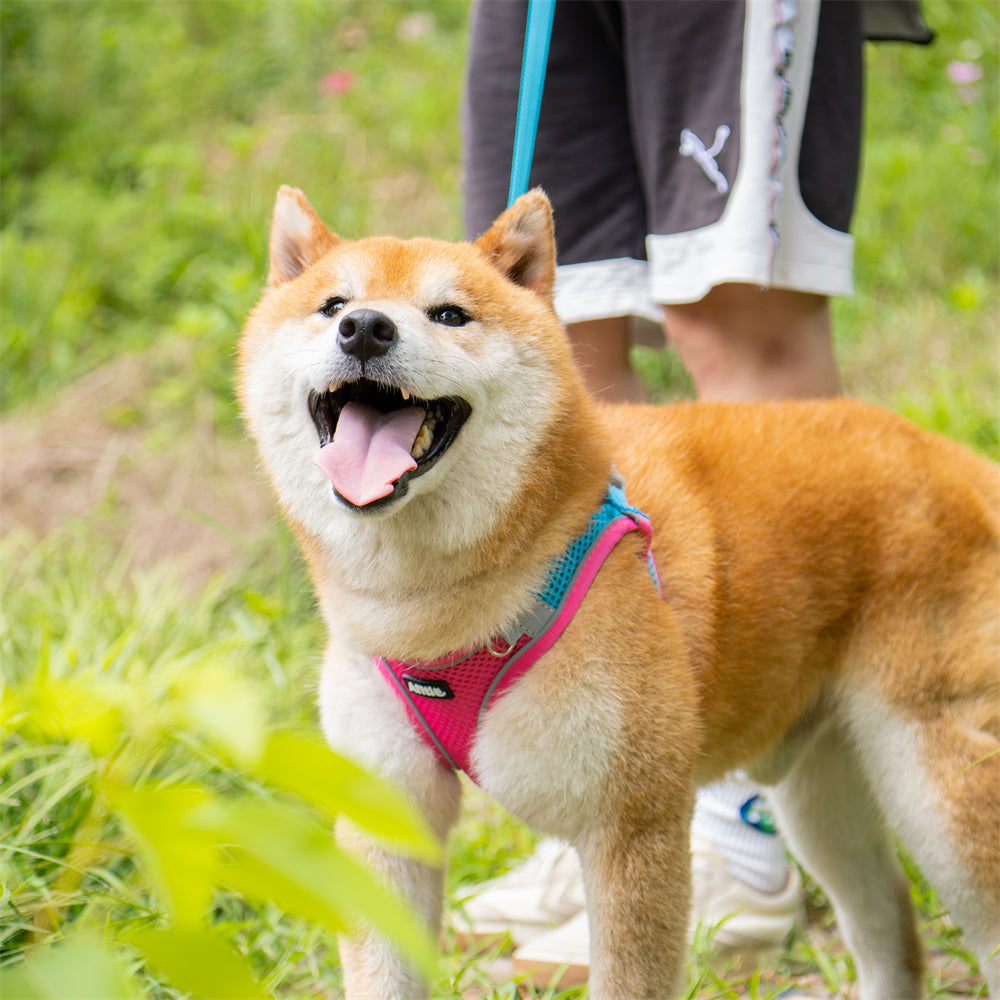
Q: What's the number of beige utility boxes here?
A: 0